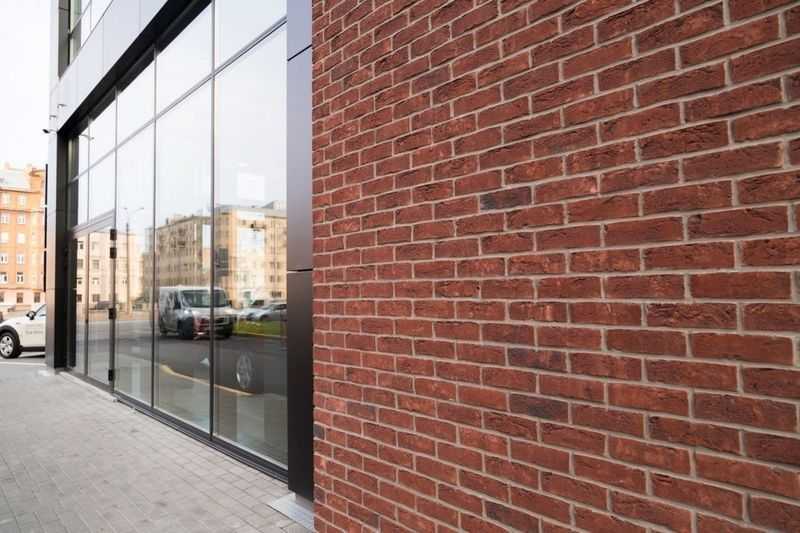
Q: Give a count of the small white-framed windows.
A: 10